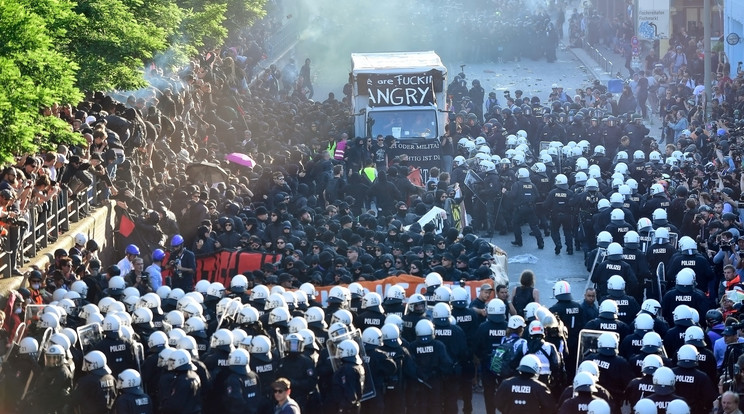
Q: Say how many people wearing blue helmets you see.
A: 3